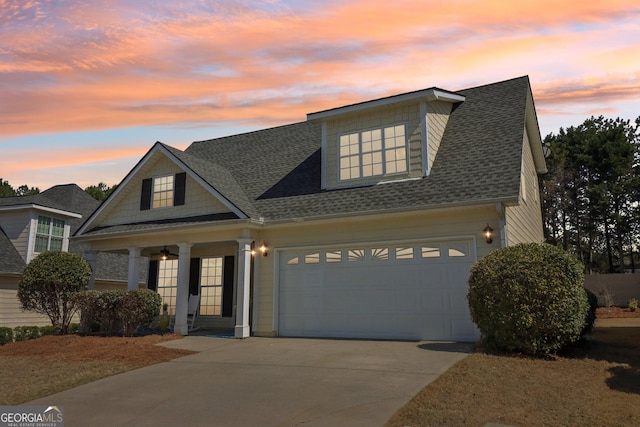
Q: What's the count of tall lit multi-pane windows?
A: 2